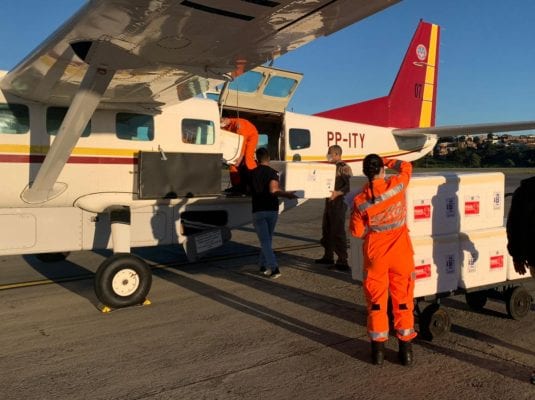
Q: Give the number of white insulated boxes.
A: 6